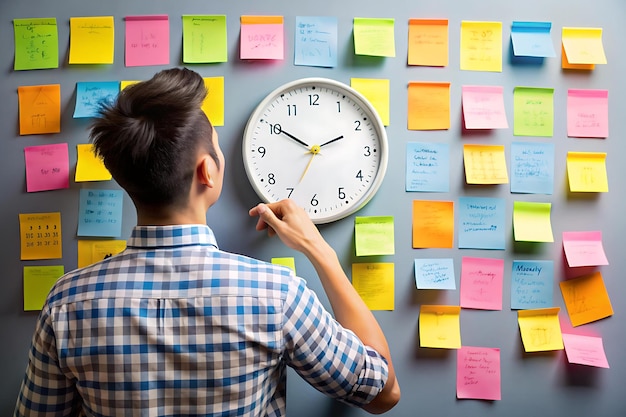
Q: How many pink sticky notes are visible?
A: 9